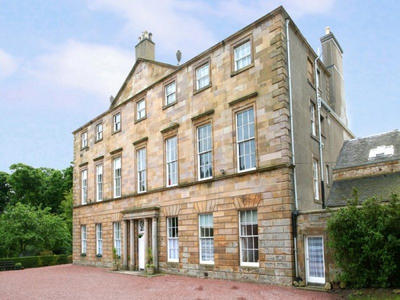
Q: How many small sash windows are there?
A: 7